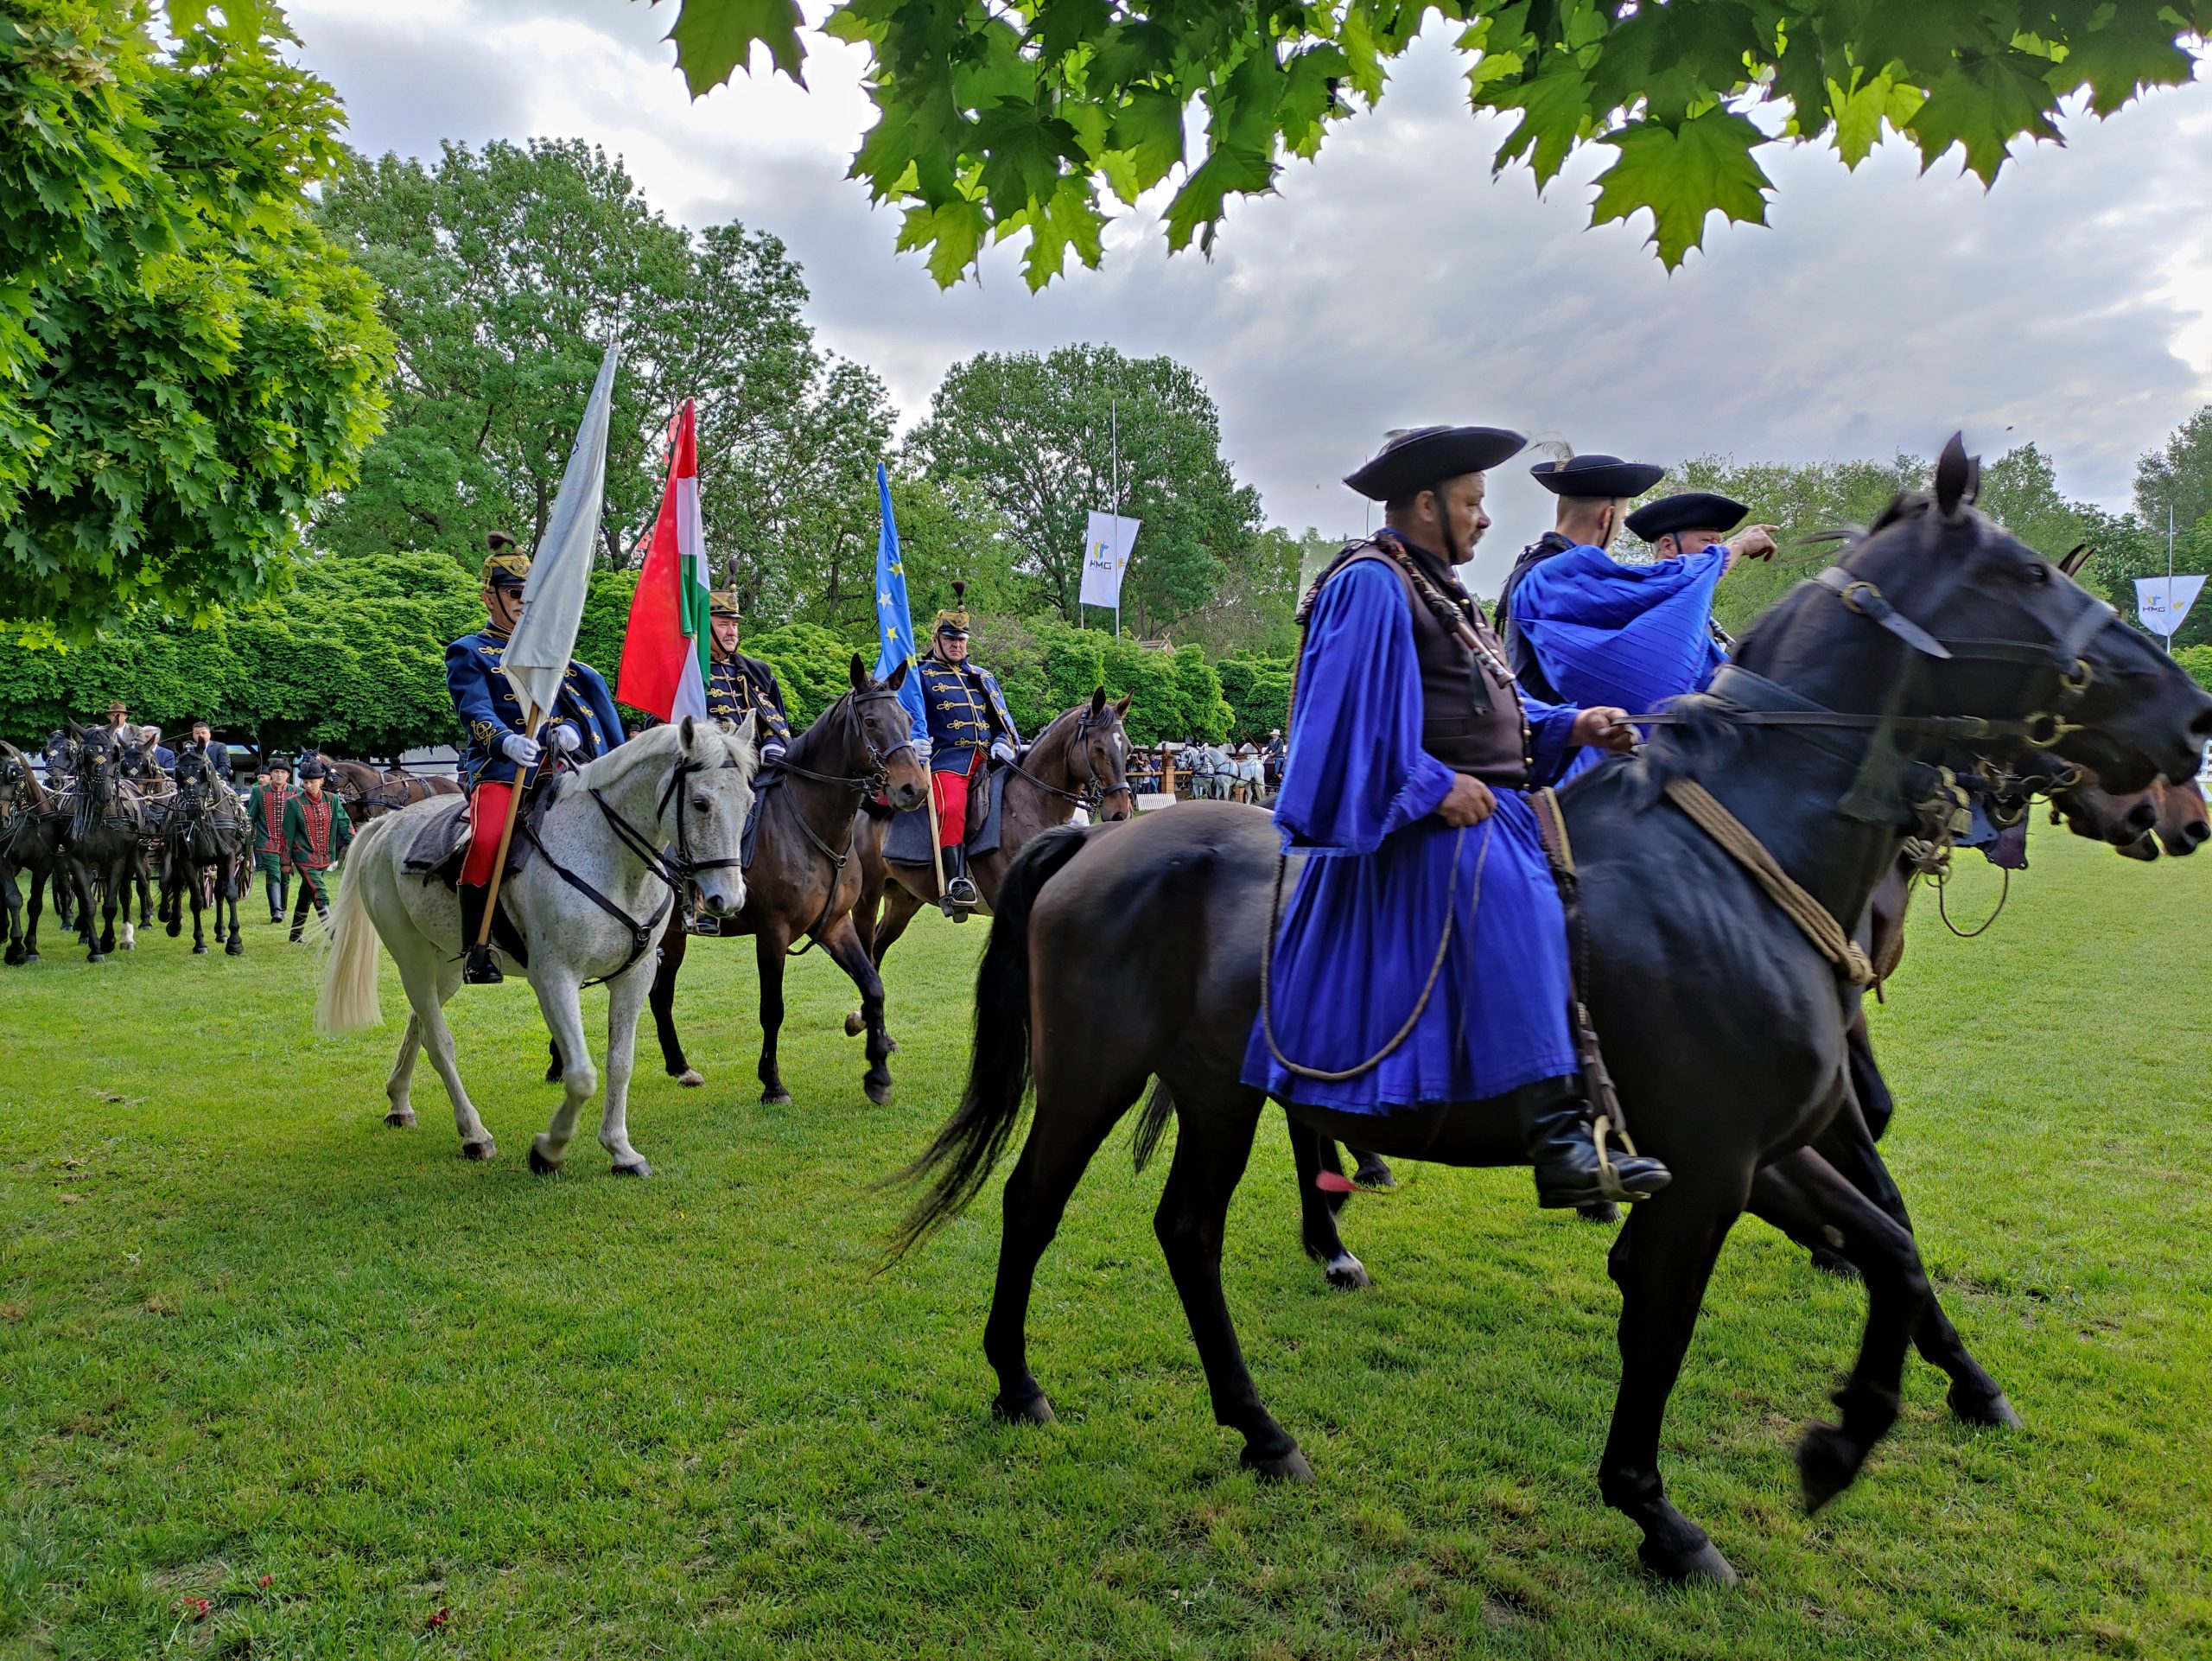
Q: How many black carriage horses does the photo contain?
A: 5